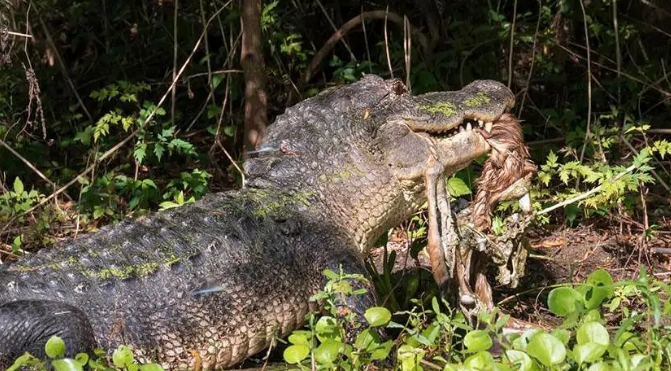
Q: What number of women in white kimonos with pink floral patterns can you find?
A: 0